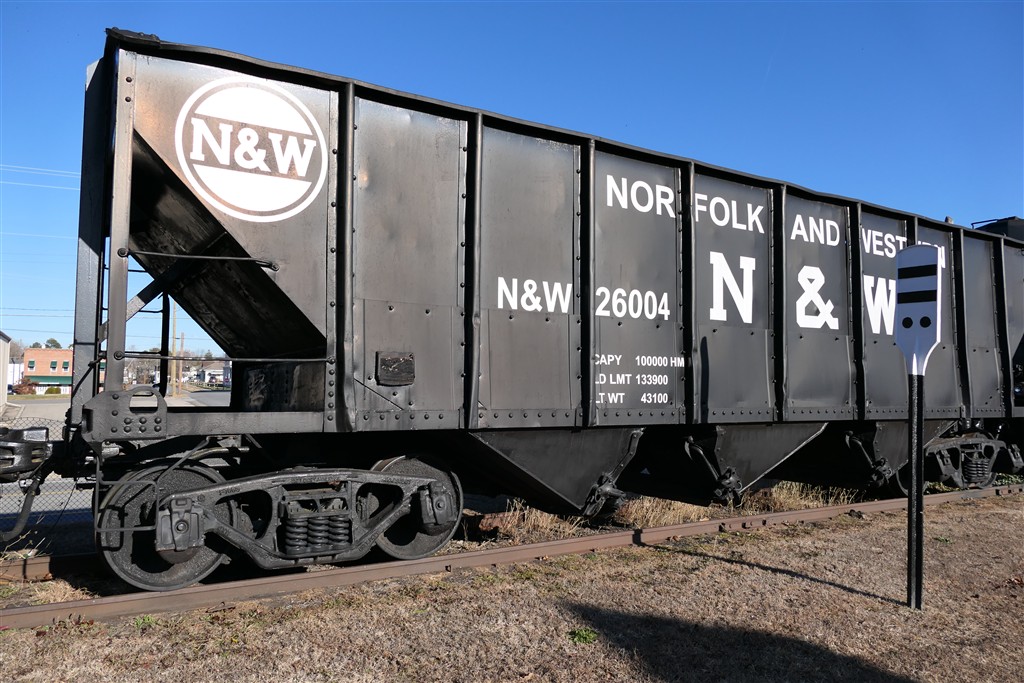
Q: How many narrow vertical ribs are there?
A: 9